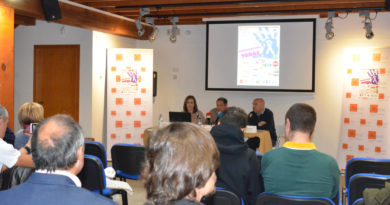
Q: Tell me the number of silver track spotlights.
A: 5